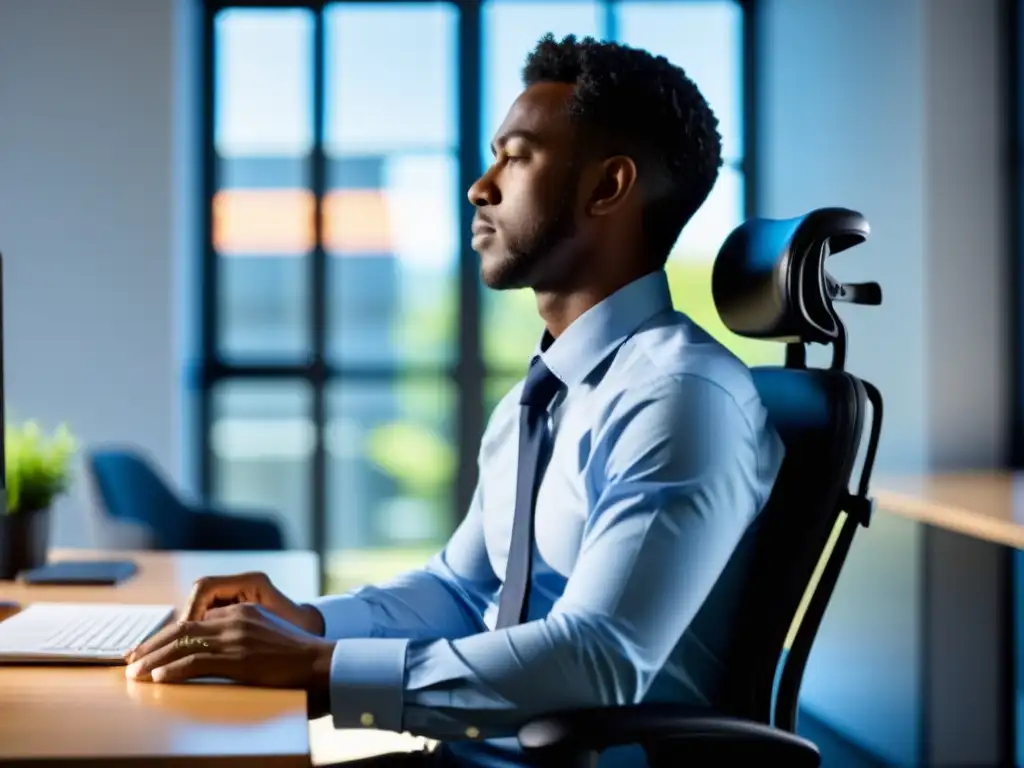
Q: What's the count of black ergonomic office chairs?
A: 1